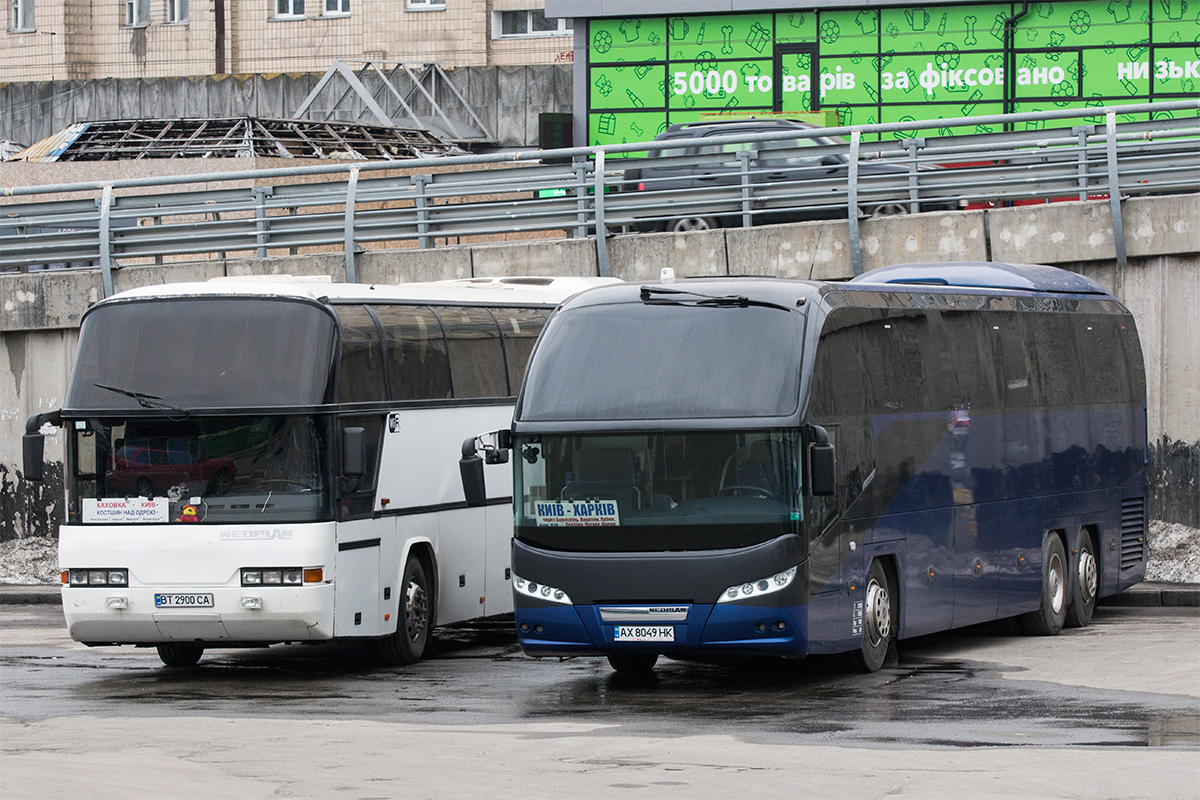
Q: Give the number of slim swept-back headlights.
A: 2